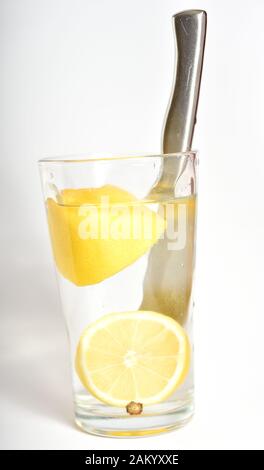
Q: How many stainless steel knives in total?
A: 1